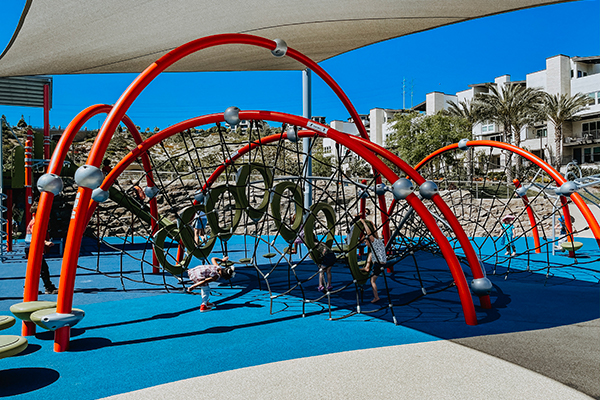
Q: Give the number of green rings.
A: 7